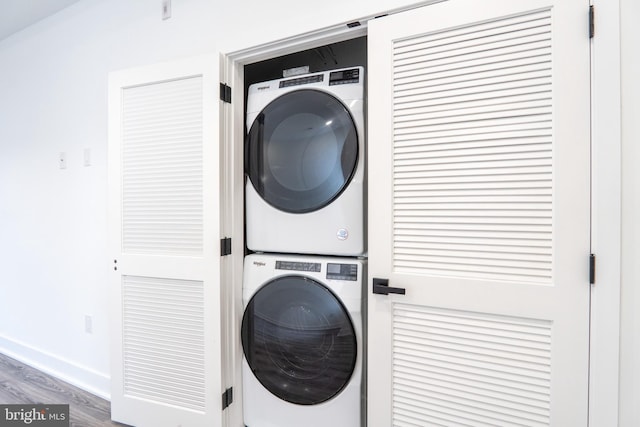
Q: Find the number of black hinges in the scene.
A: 5